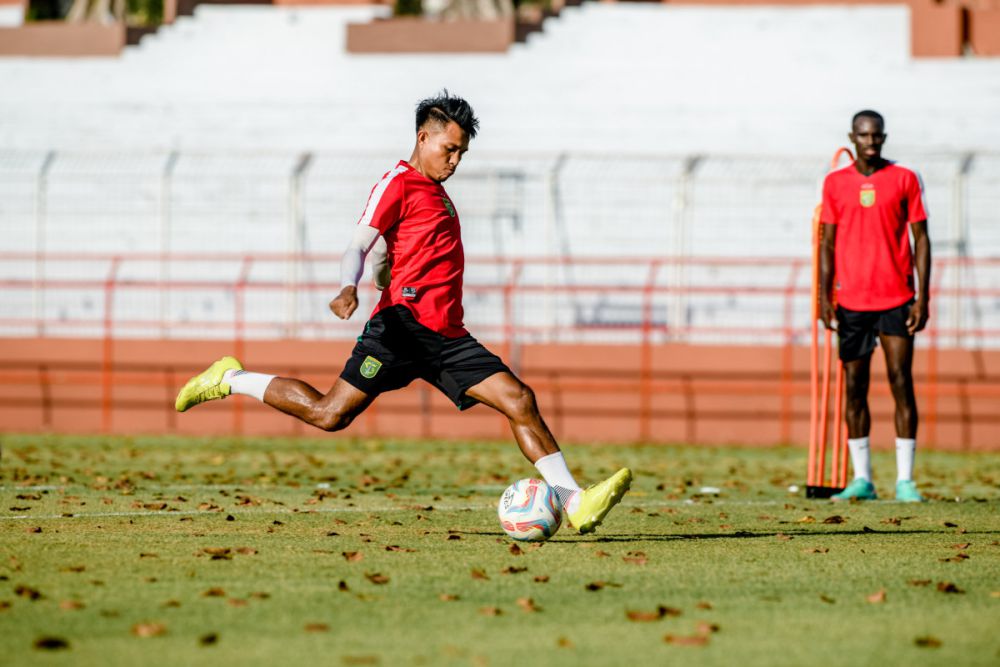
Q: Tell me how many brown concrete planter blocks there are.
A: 2